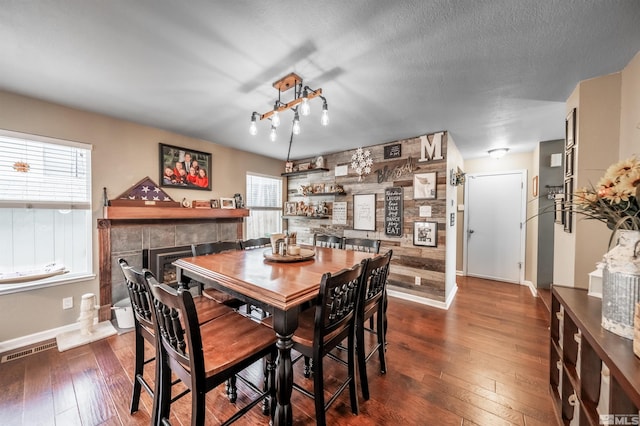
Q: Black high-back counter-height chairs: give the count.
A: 8